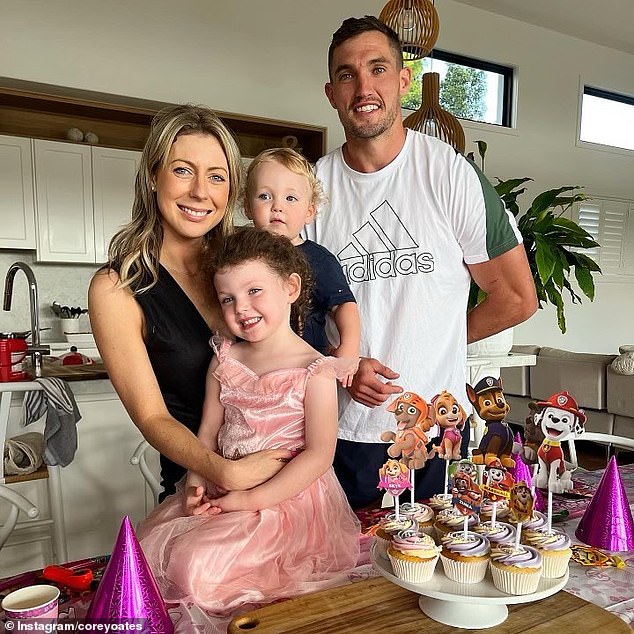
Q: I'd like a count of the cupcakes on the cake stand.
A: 11